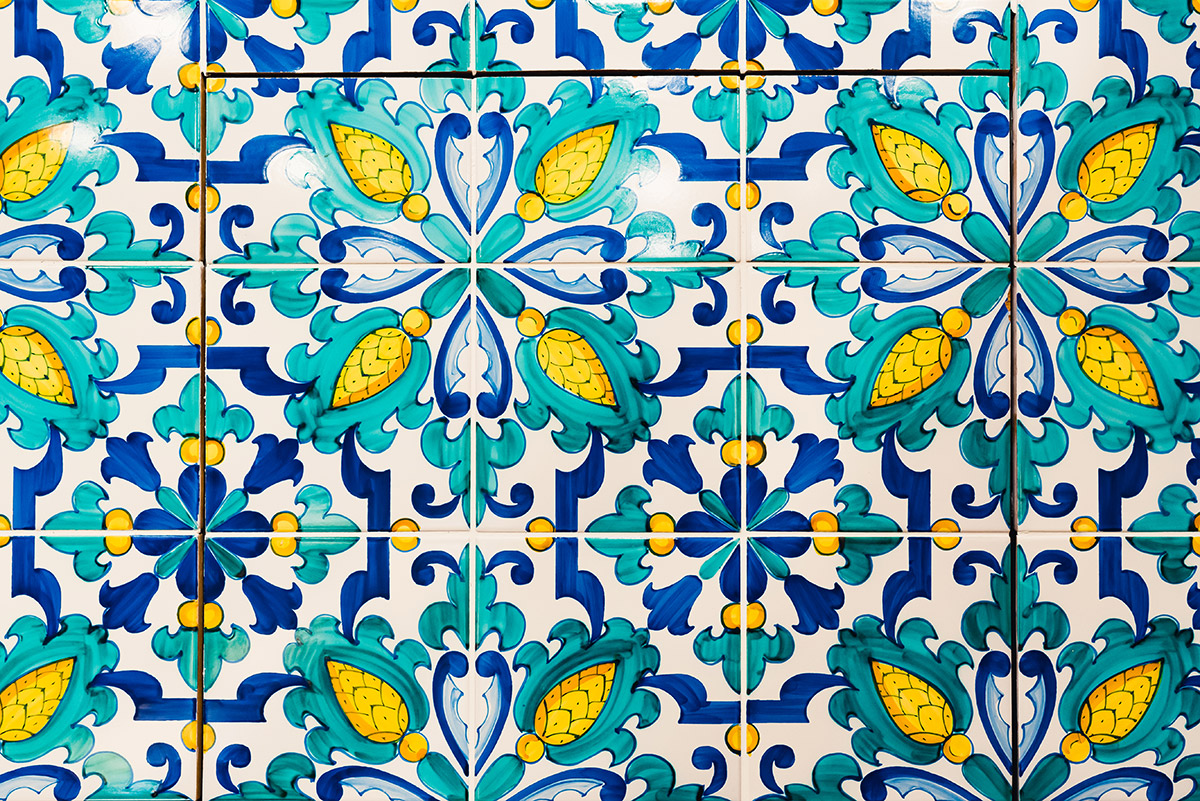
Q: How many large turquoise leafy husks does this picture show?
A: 15